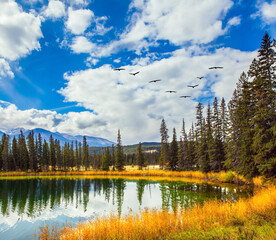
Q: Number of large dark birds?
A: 8